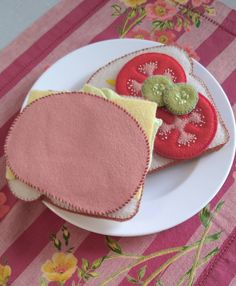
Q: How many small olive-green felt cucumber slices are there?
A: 2